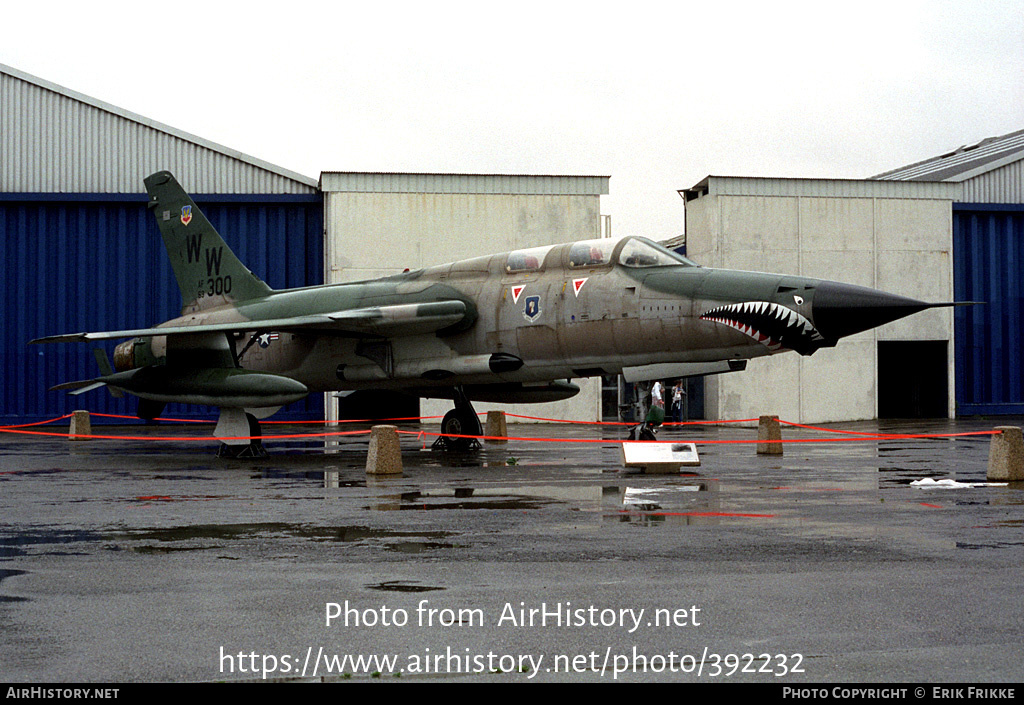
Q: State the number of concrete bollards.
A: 5